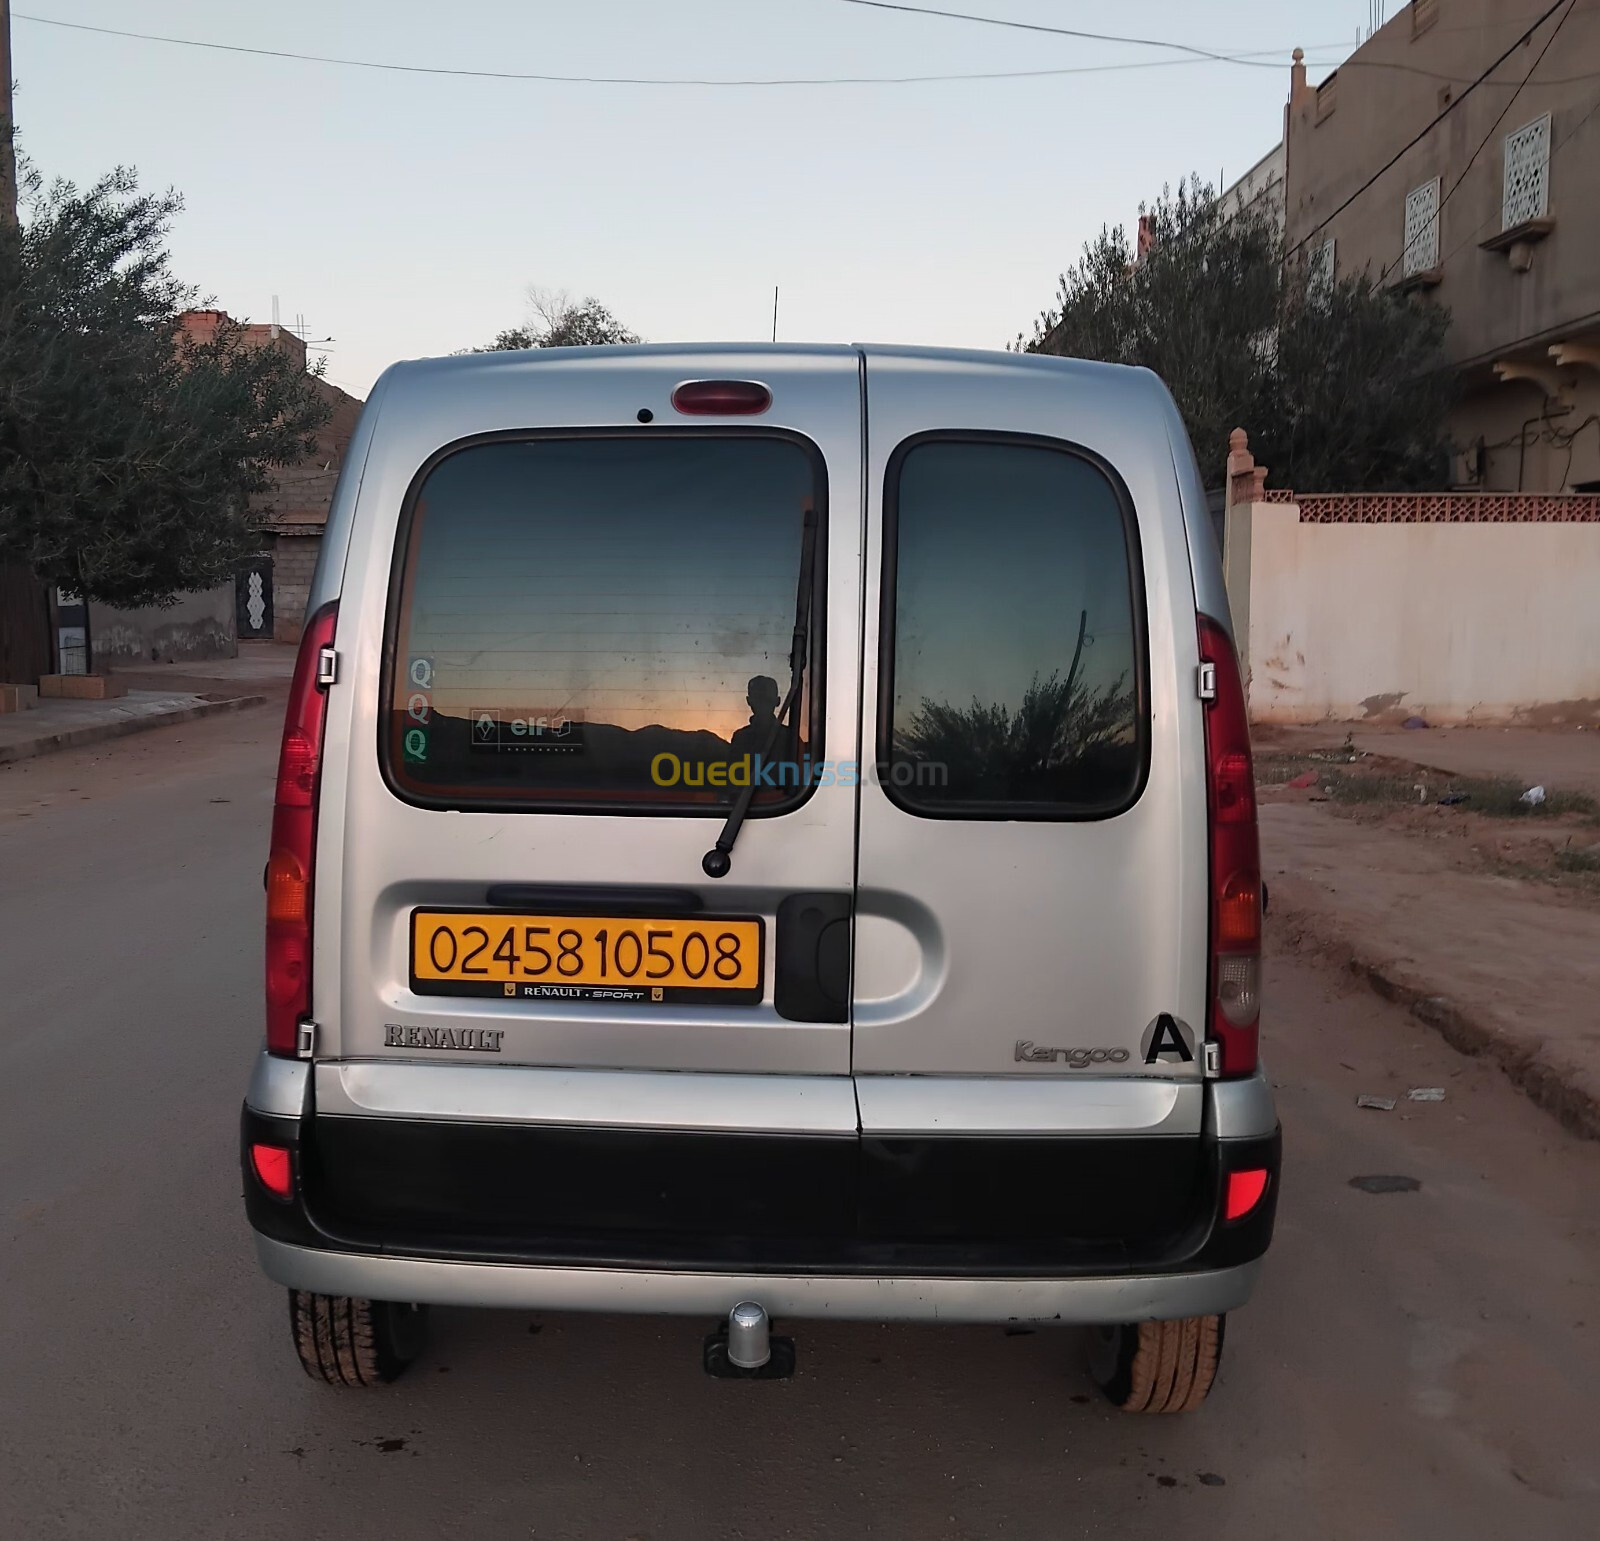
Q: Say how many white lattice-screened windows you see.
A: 3